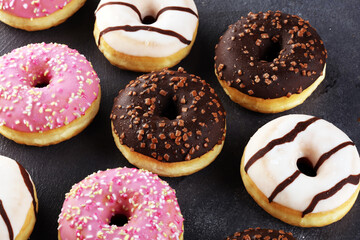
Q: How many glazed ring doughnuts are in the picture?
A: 9